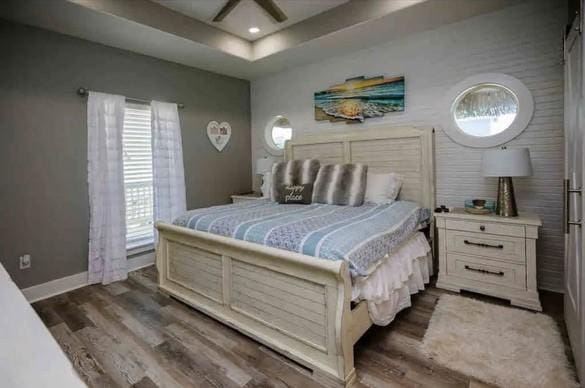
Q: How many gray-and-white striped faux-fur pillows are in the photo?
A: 2